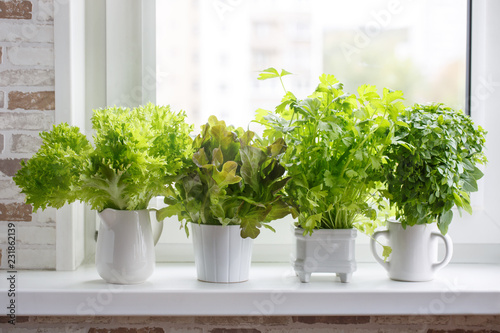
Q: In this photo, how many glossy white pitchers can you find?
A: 1